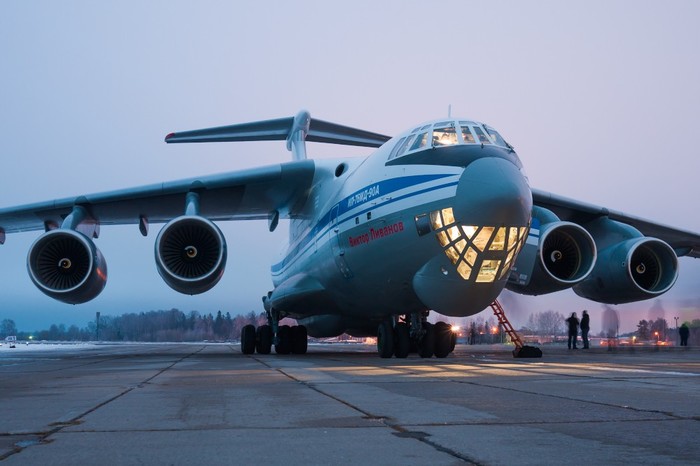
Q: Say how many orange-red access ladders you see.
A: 1